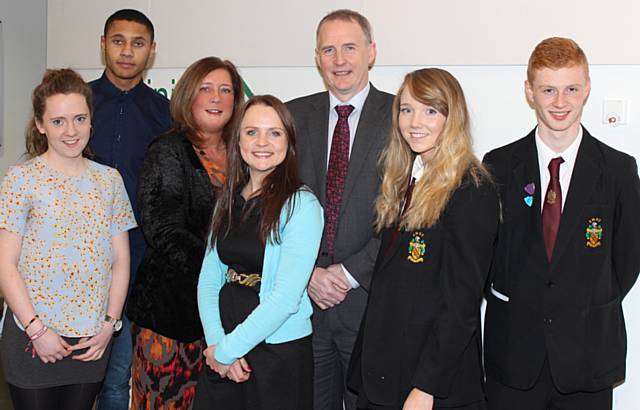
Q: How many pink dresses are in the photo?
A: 0